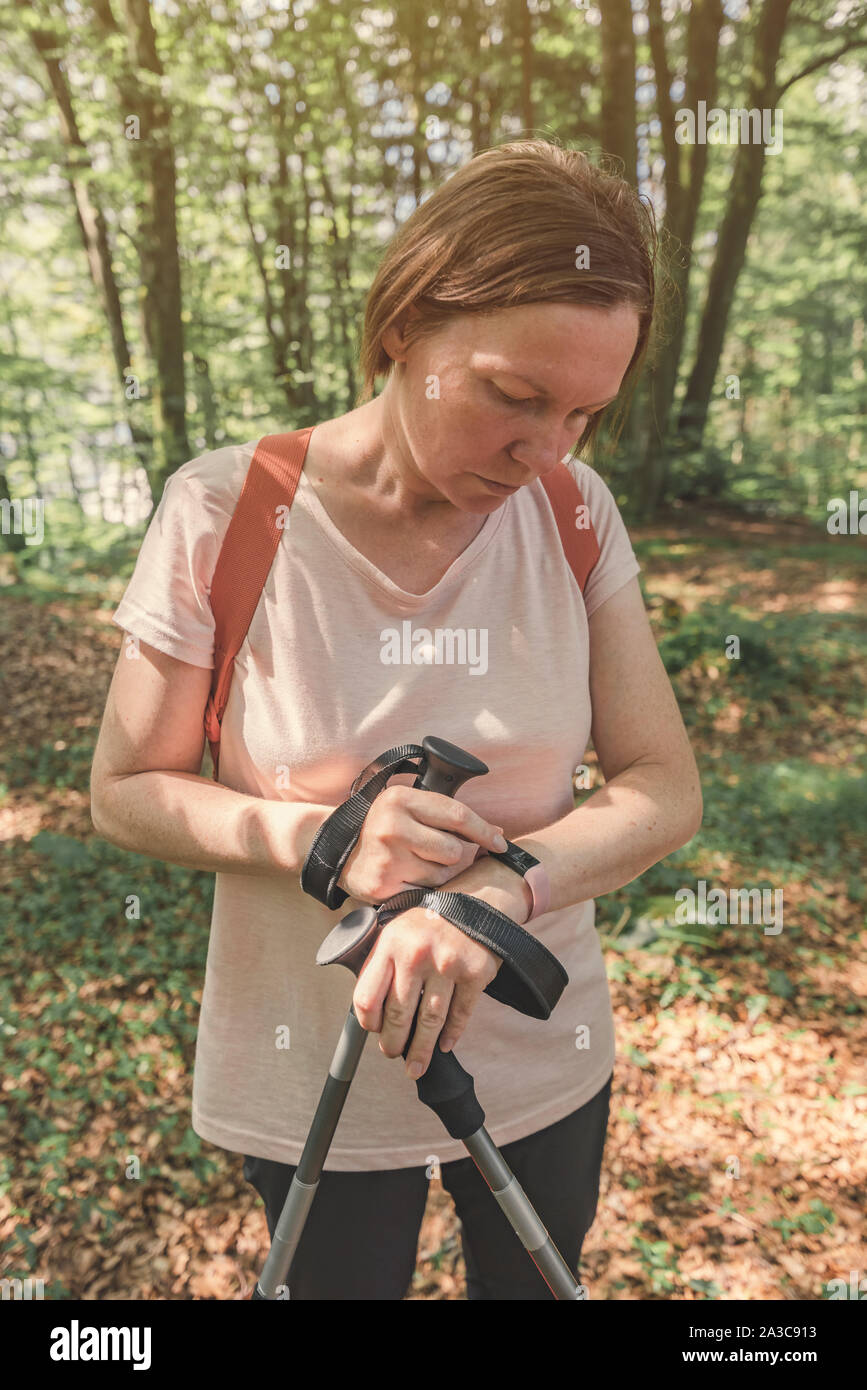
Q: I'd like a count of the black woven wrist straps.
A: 2